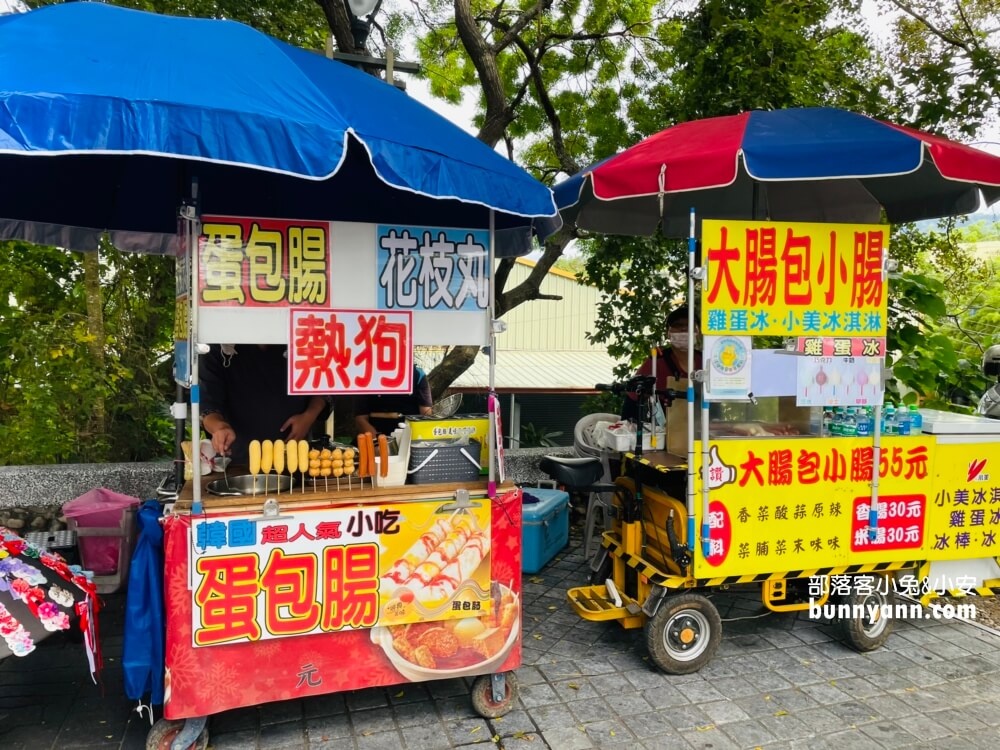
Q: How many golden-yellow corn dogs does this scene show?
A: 5